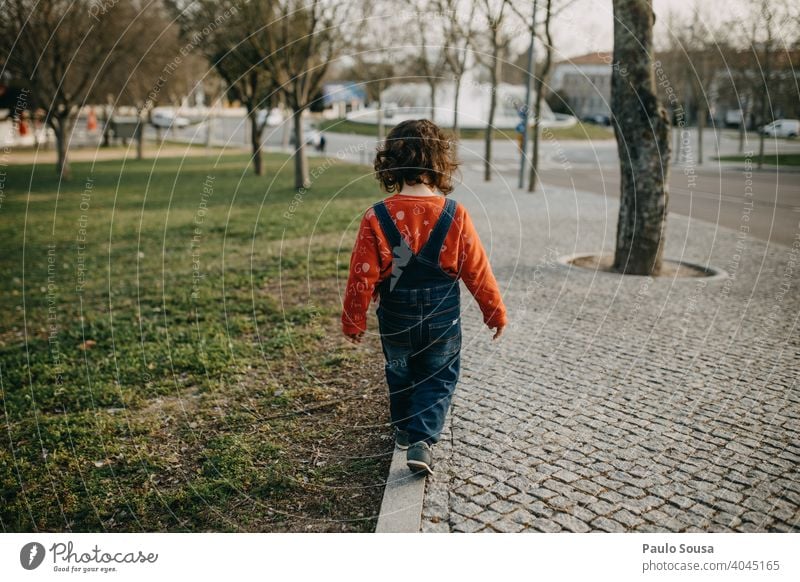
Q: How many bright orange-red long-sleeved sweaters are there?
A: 1